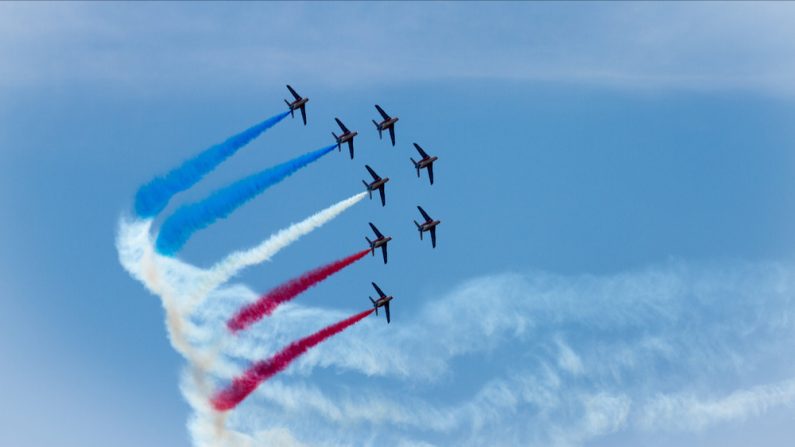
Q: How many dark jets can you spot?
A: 8